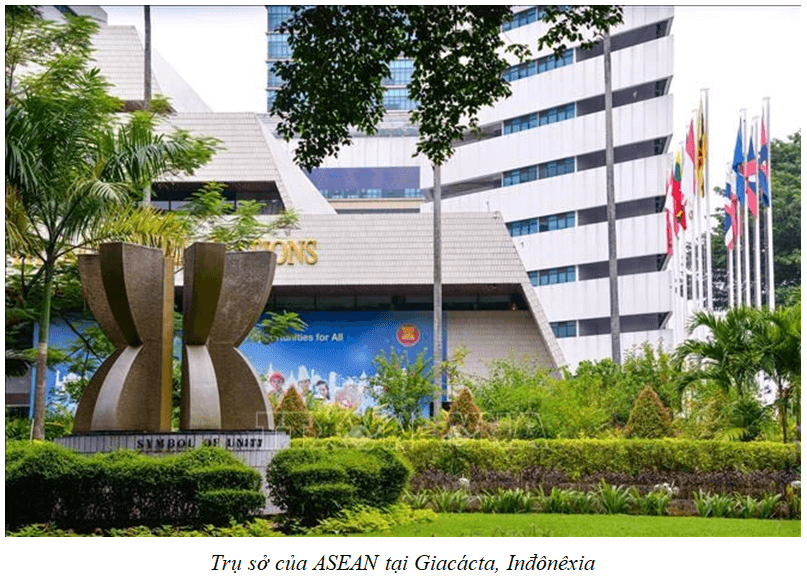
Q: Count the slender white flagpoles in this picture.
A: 11